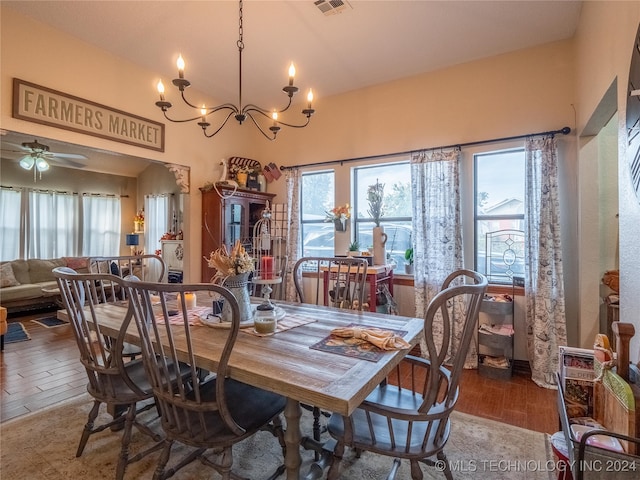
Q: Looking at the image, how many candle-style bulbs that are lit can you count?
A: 6